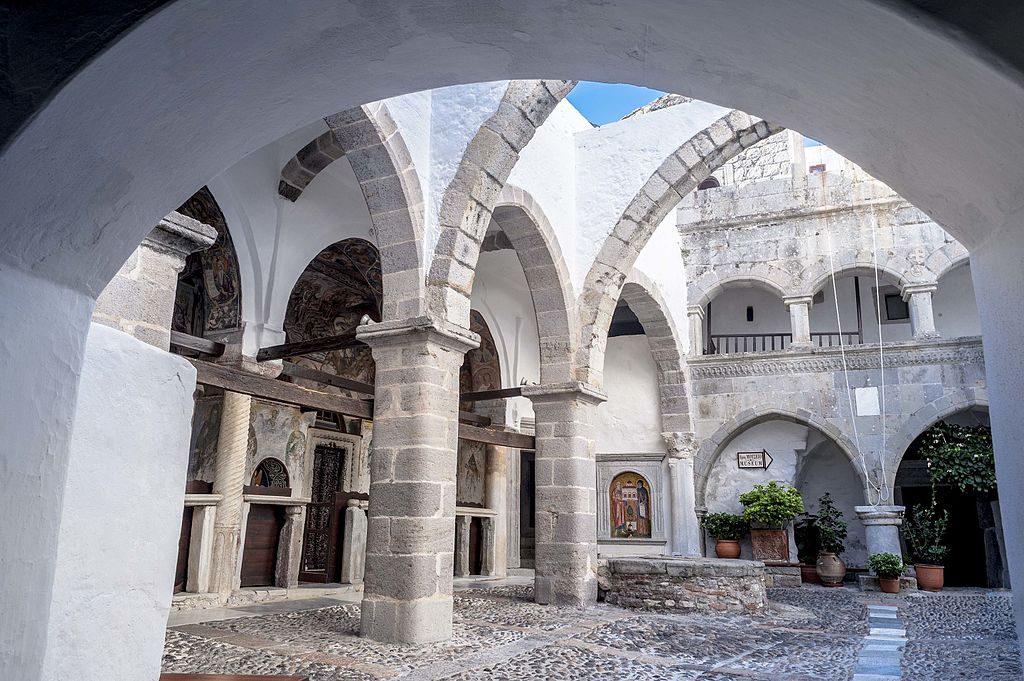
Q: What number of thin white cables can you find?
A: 2